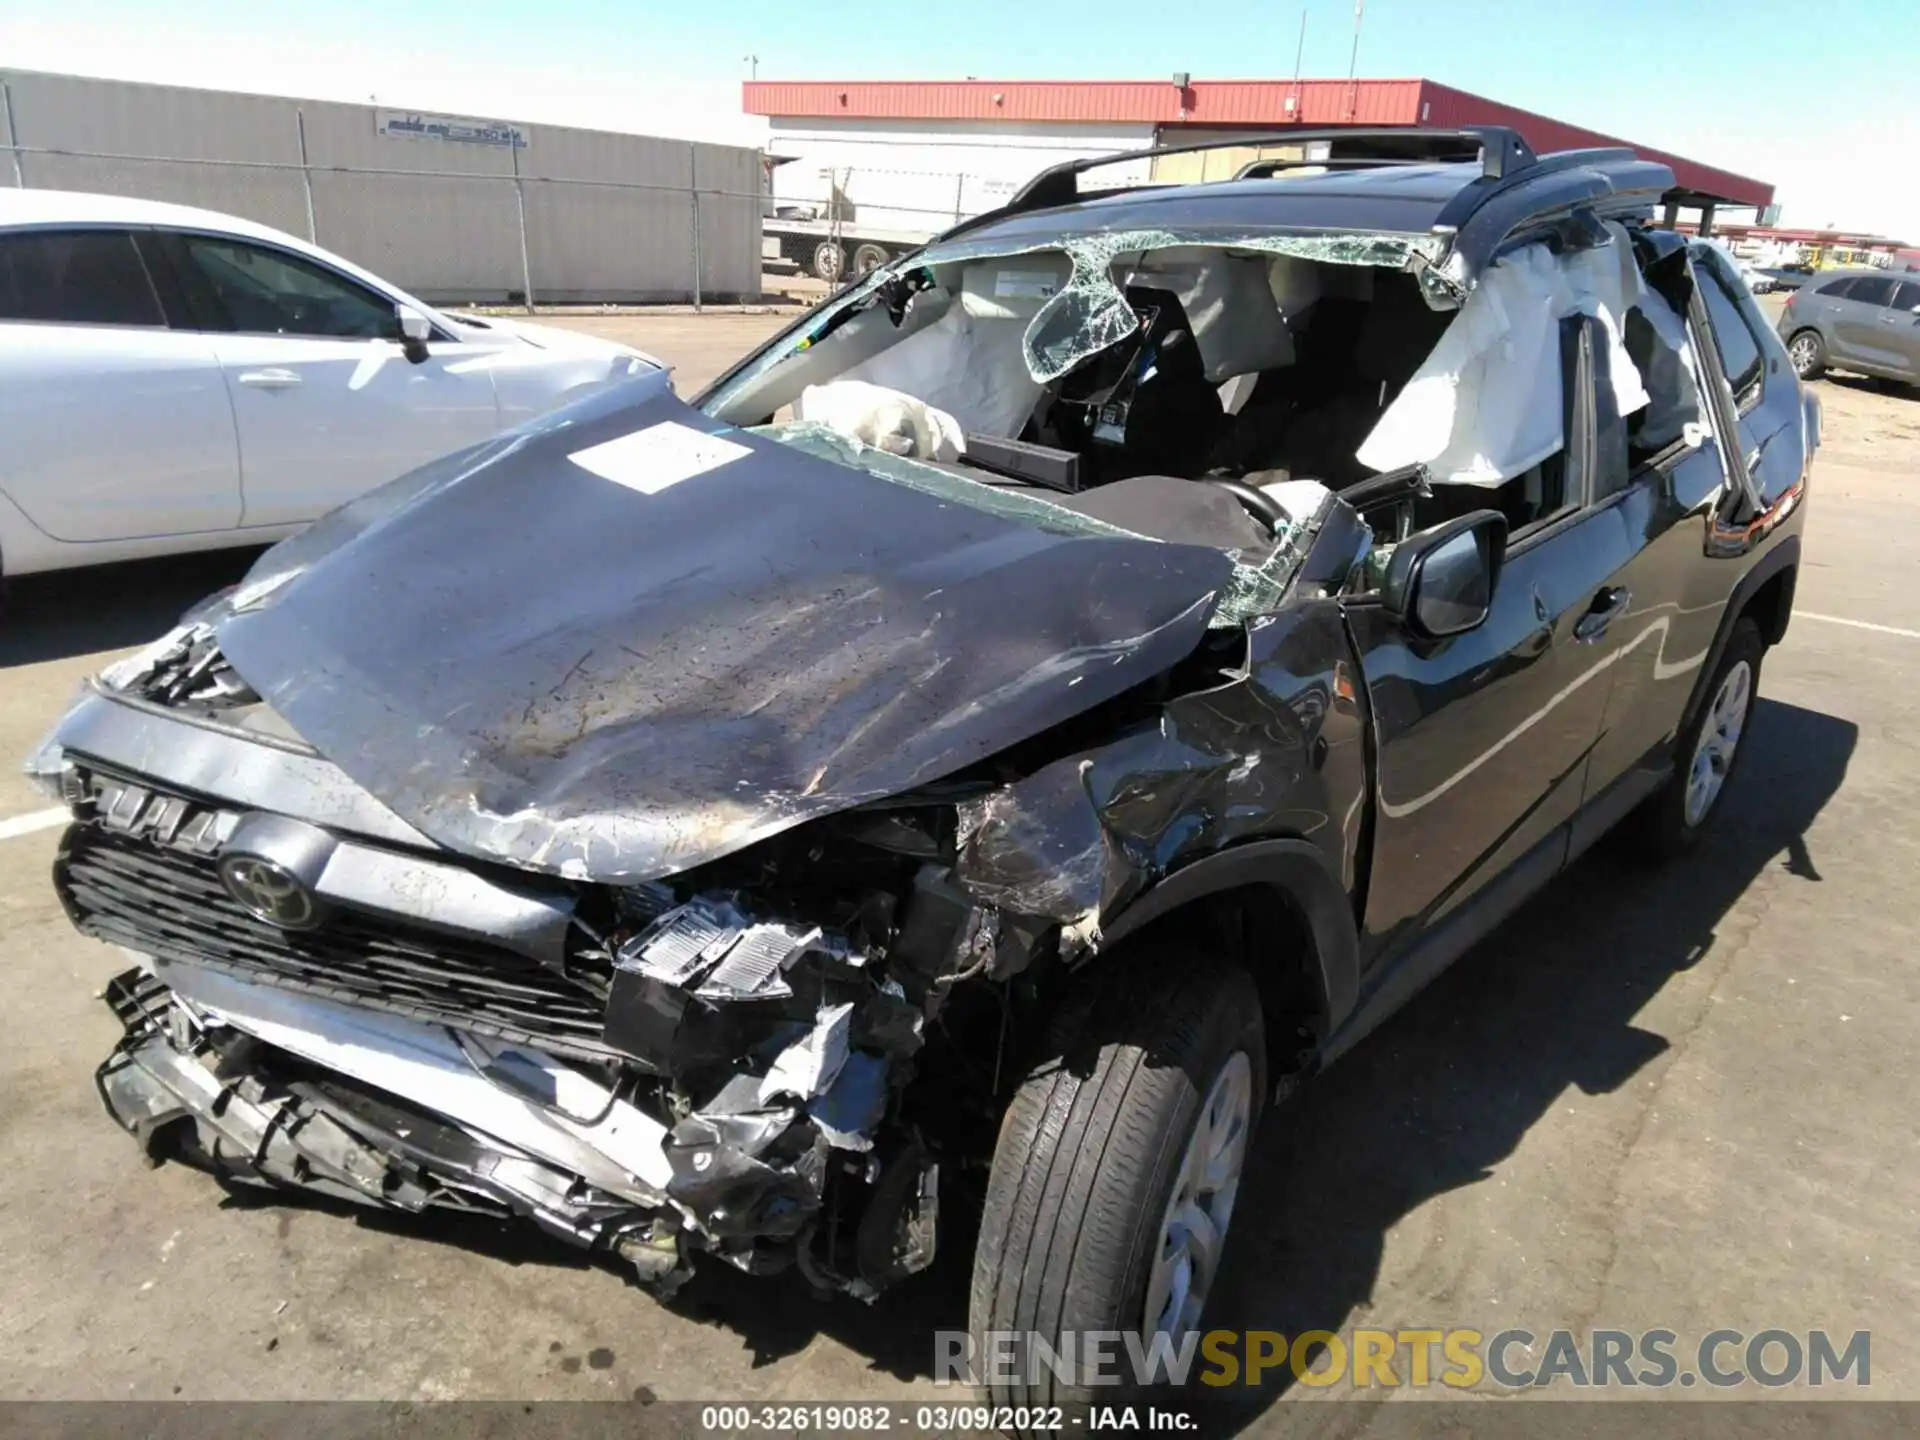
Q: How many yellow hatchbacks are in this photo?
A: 0